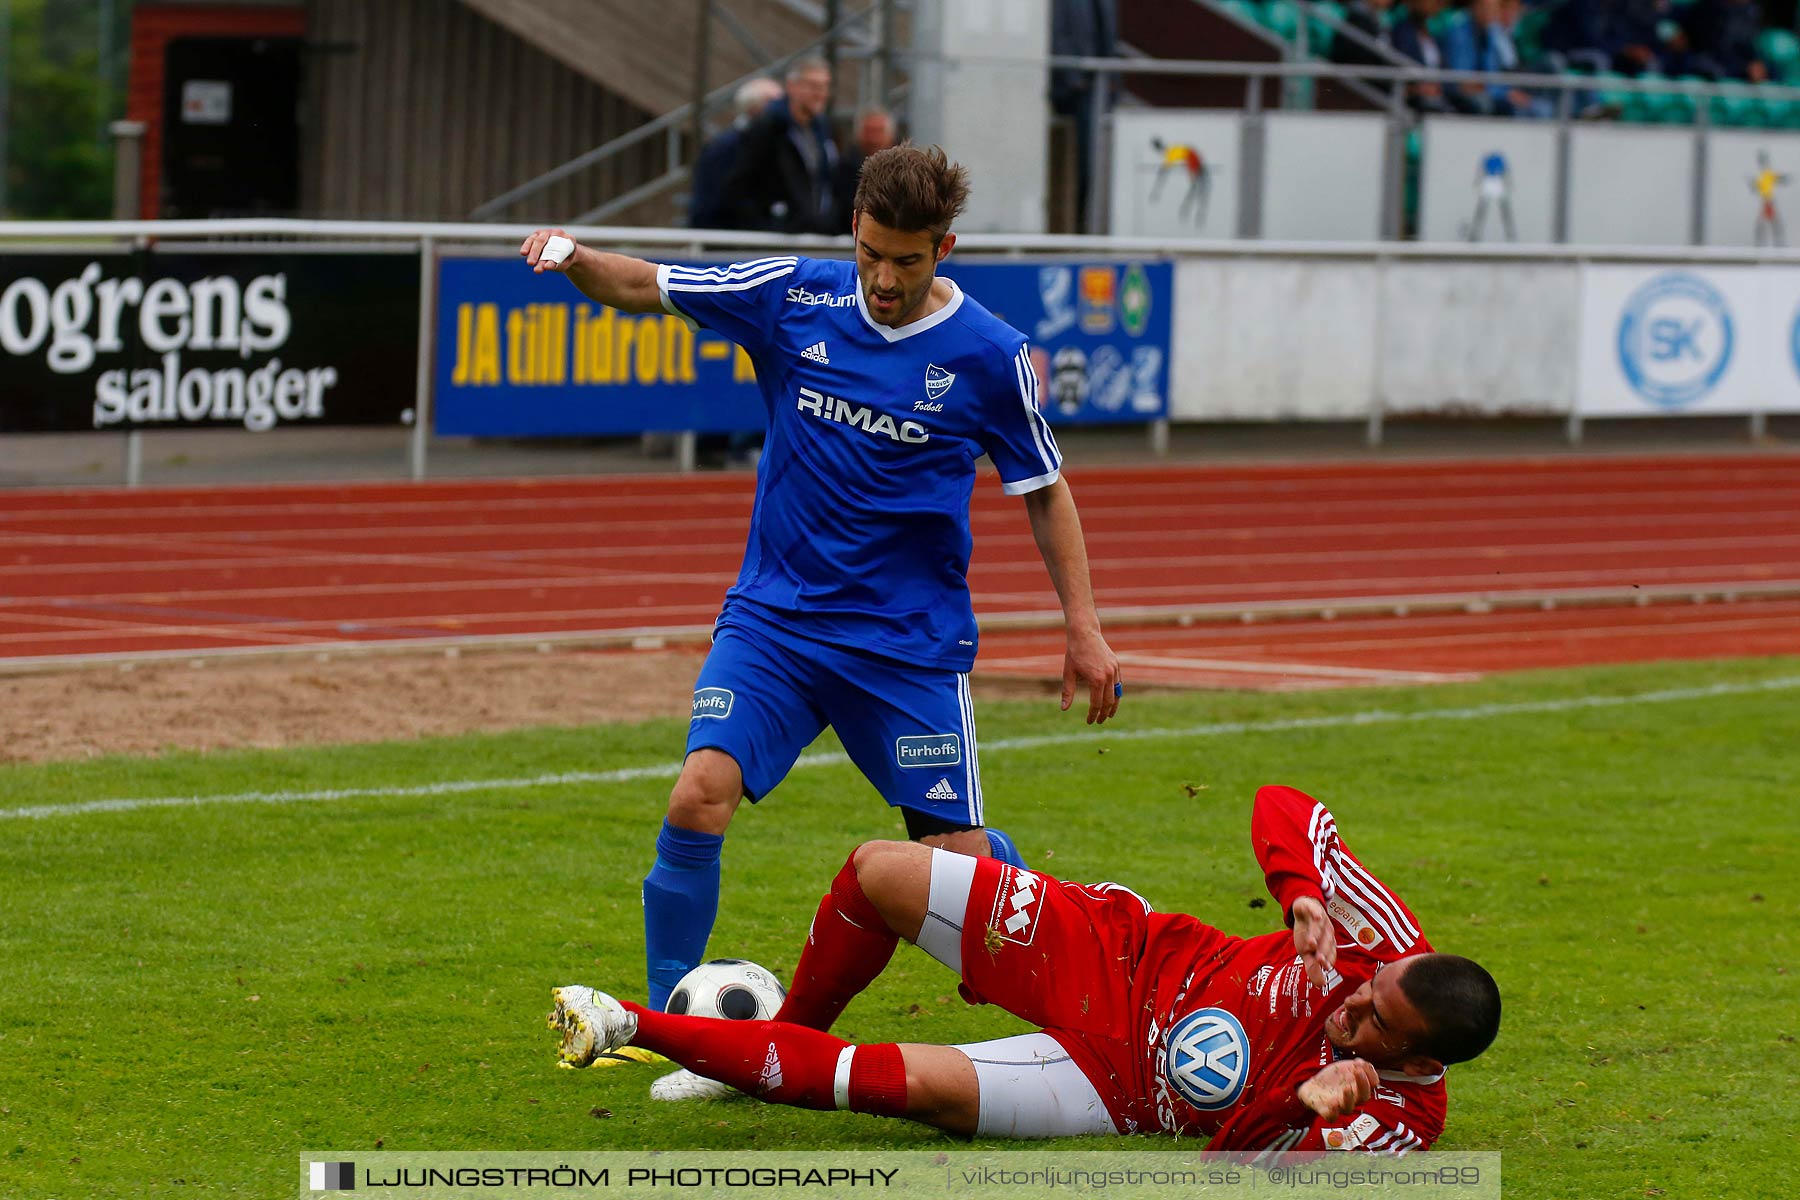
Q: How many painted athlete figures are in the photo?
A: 3